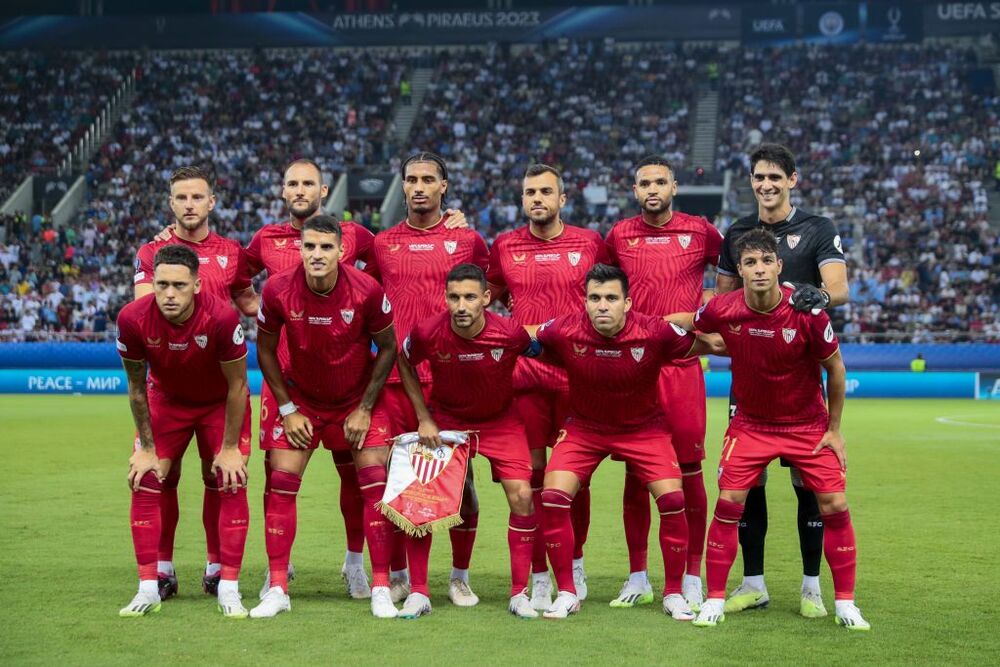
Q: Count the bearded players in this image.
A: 6